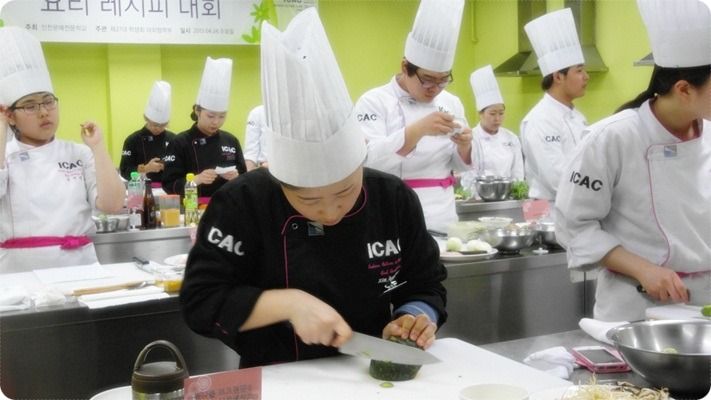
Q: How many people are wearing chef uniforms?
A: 9